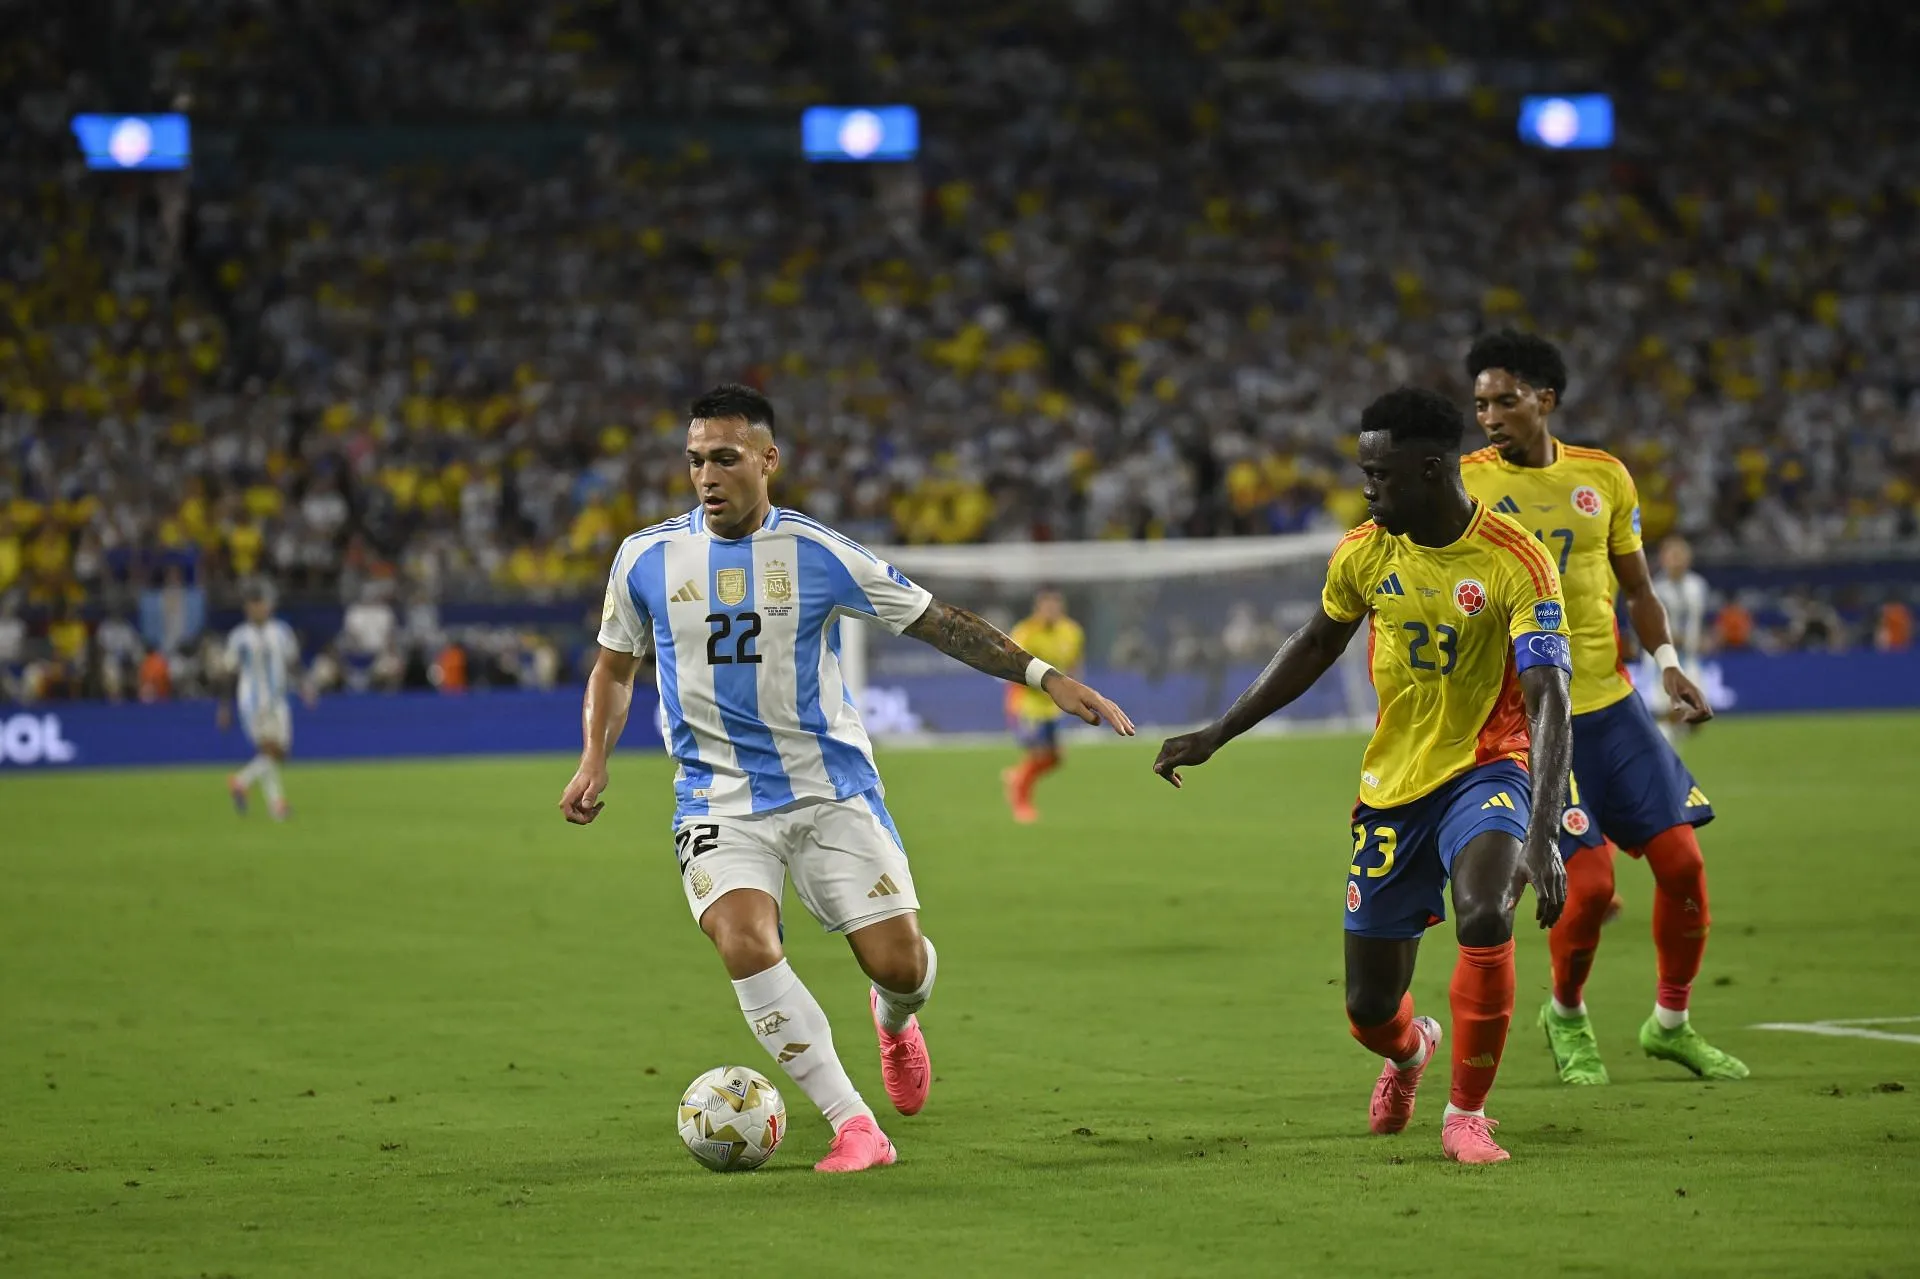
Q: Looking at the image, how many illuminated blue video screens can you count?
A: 3